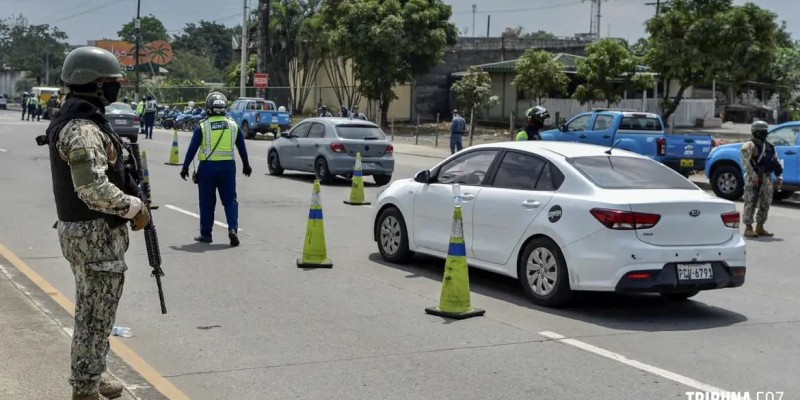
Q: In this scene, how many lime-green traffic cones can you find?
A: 5